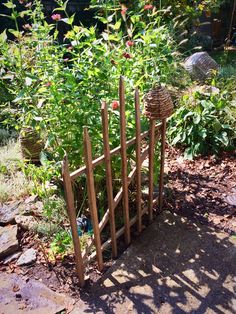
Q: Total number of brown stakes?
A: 7